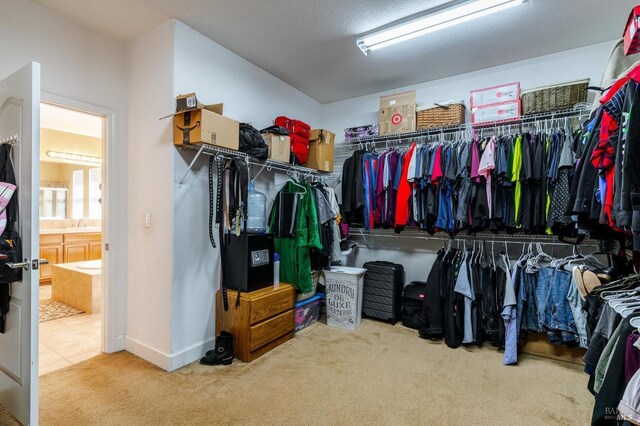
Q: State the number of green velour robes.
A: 1